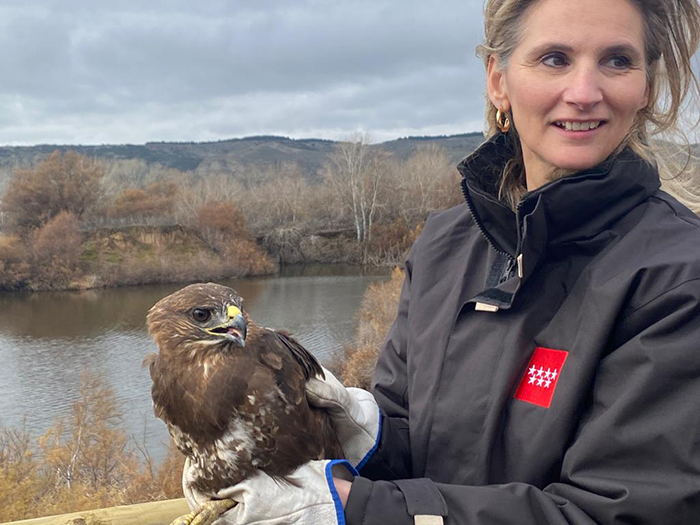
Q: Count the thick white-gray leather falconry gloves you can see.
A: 2